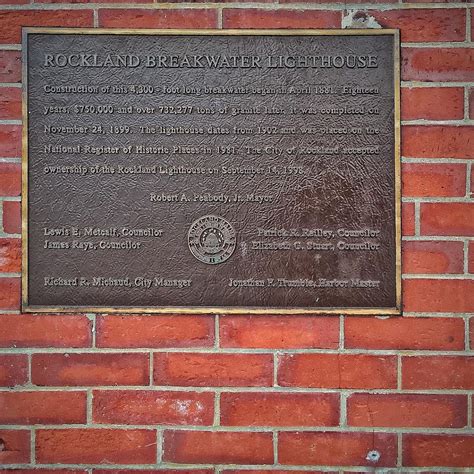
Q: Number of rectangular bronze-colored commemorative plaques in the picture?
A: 1